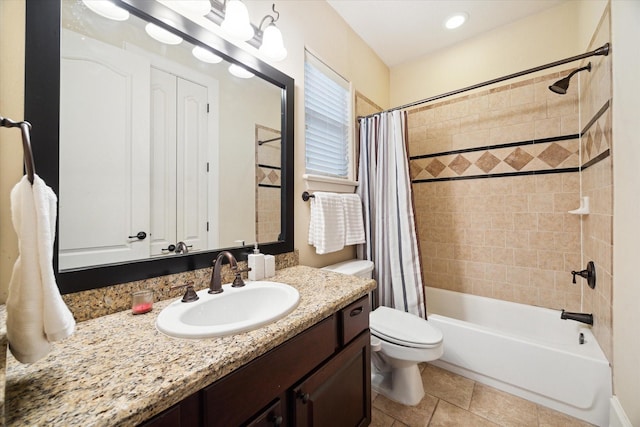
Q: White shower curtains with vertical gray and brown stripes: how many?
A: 1